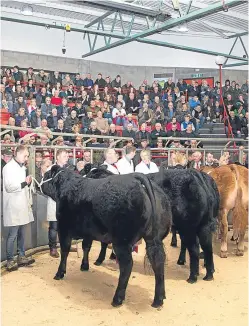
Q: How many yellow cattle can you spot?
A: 1